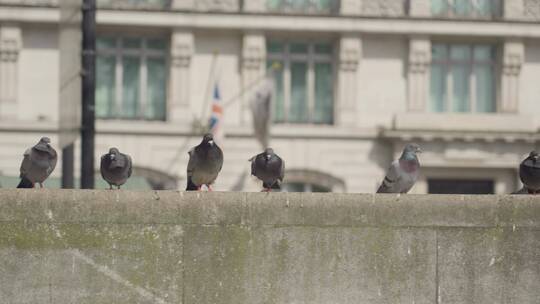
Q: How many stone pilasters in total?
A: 6